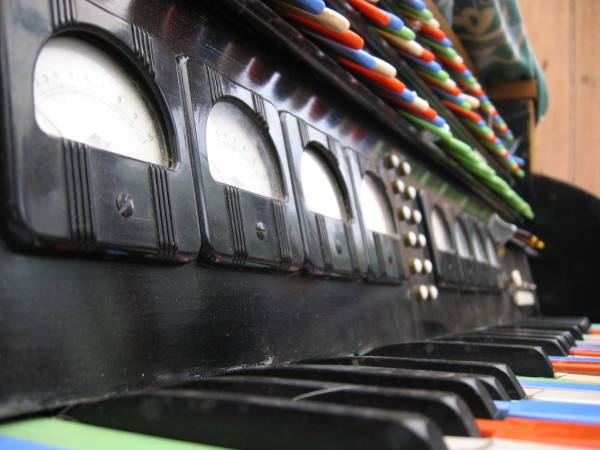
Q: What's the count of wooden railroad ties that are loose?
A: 0